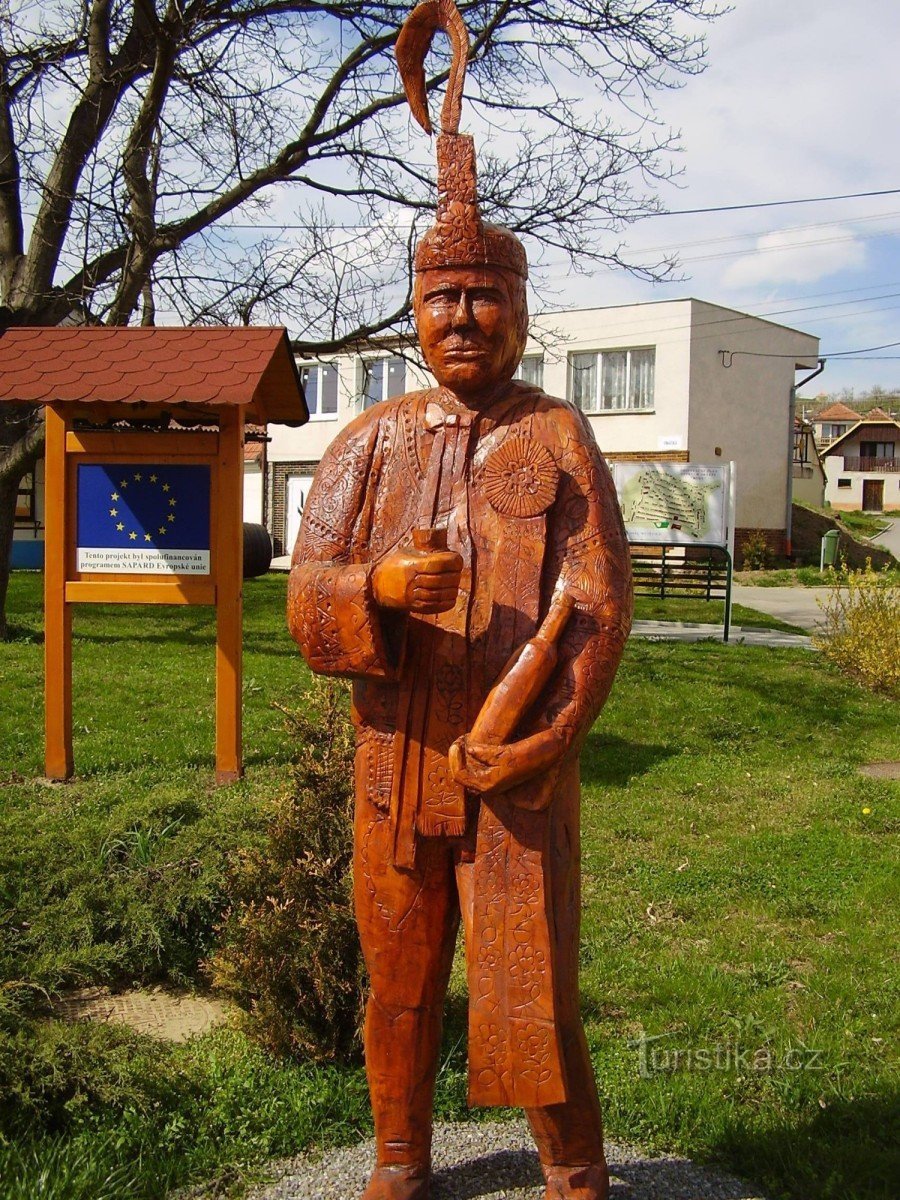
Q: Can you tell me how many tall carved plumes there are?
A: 1